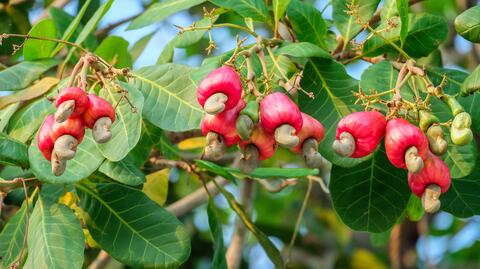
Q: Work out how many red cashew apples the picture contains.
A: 12